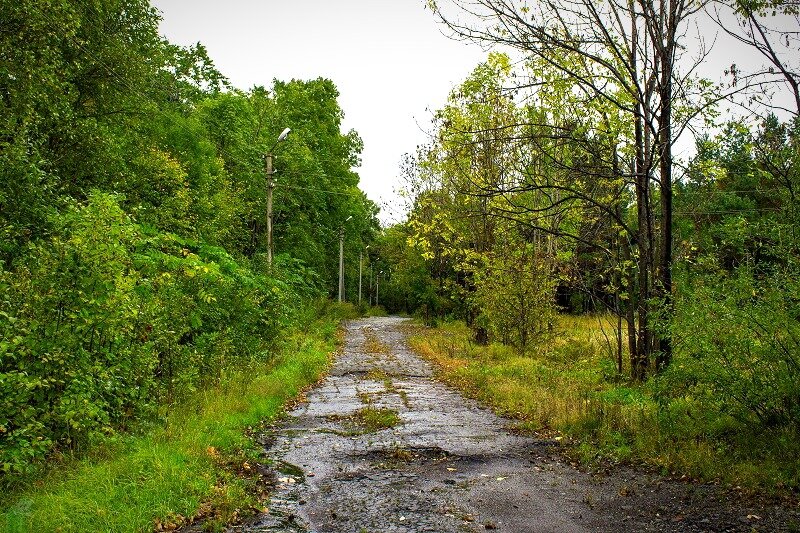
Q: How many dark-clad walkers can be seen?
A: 0